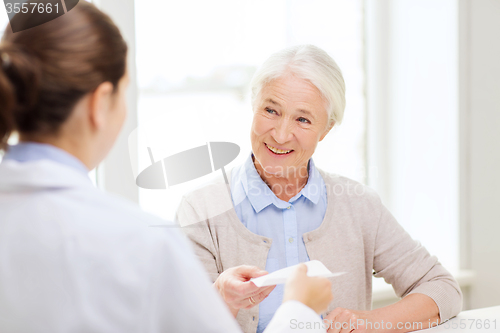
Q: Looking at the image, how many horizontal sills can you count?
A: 1